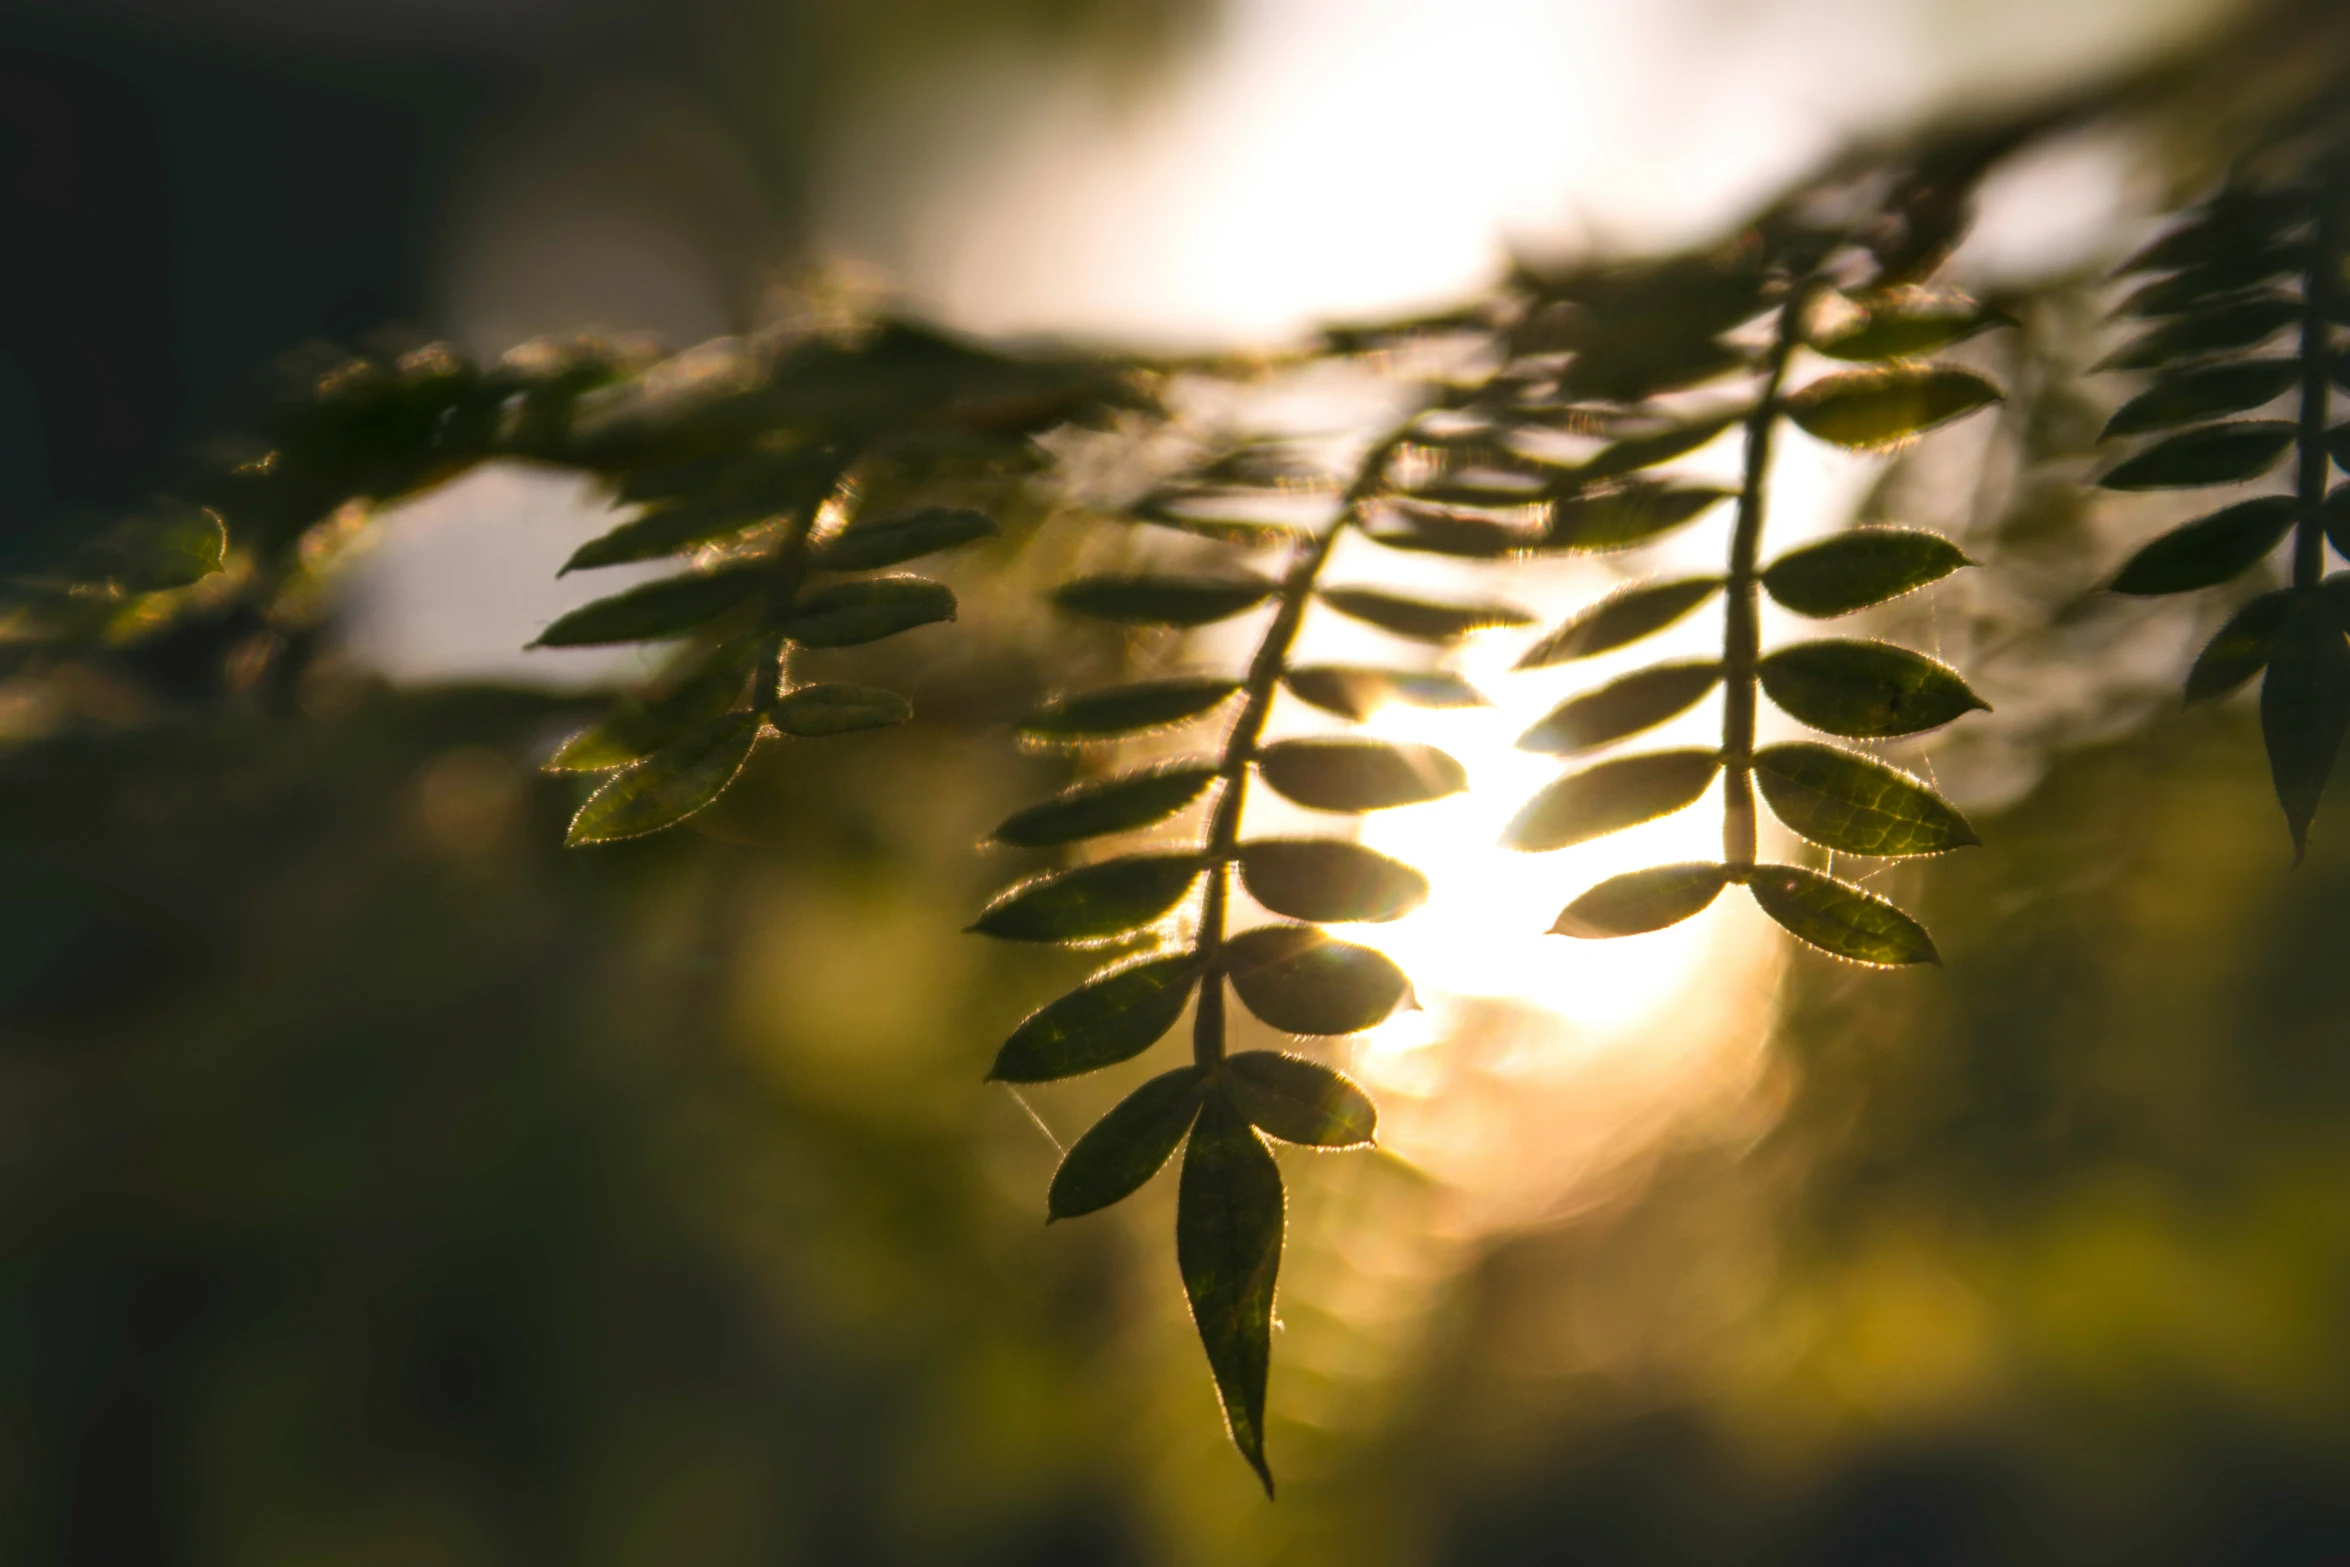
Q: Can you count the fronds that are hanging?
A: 4